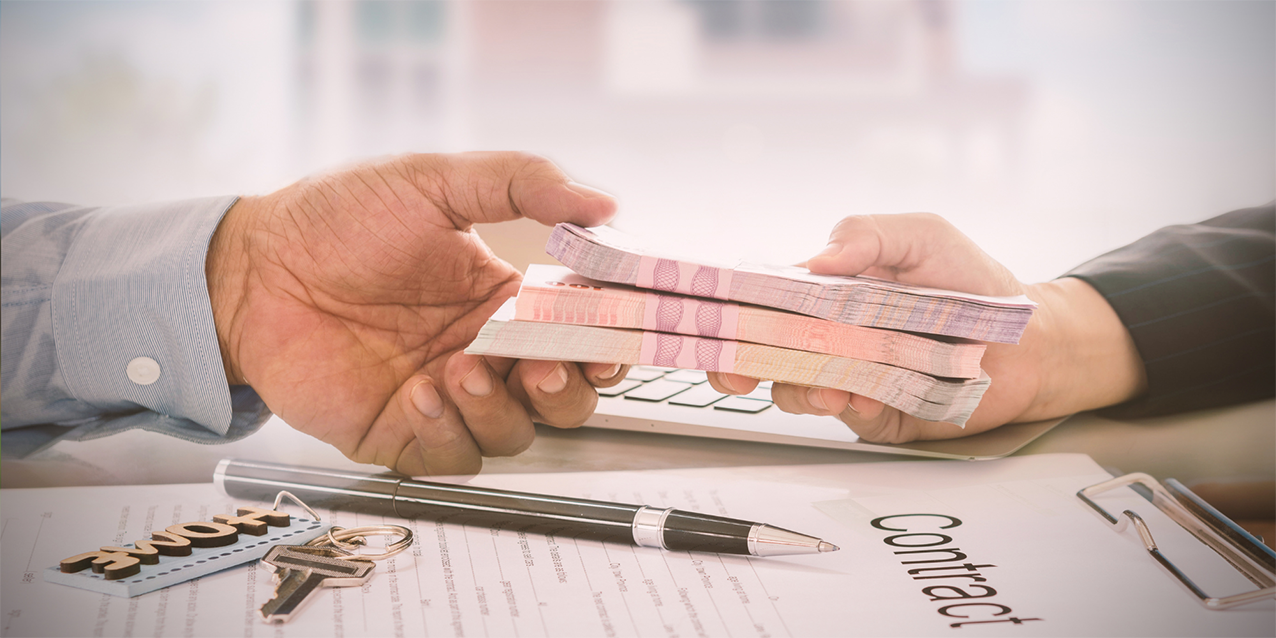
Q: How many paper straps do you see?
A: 3